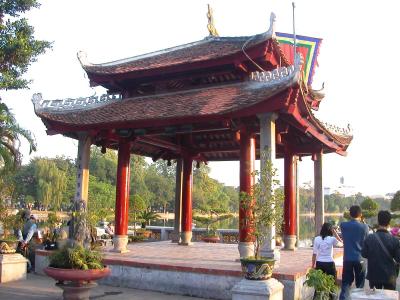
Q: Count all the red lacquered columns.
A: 4